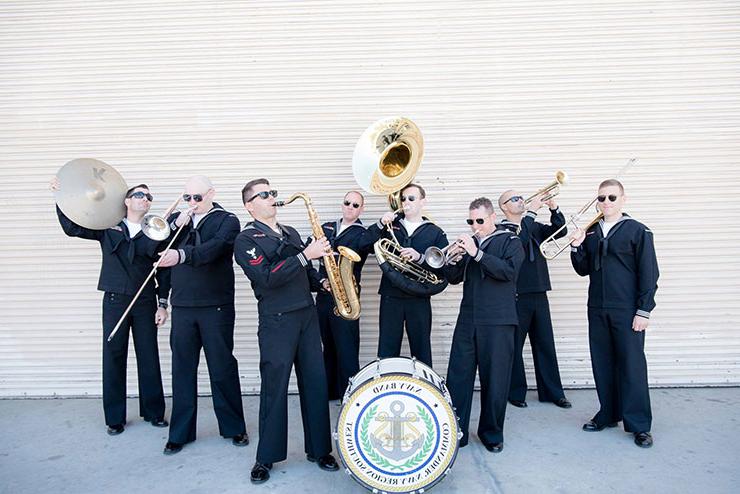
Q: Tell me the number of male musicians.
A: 8